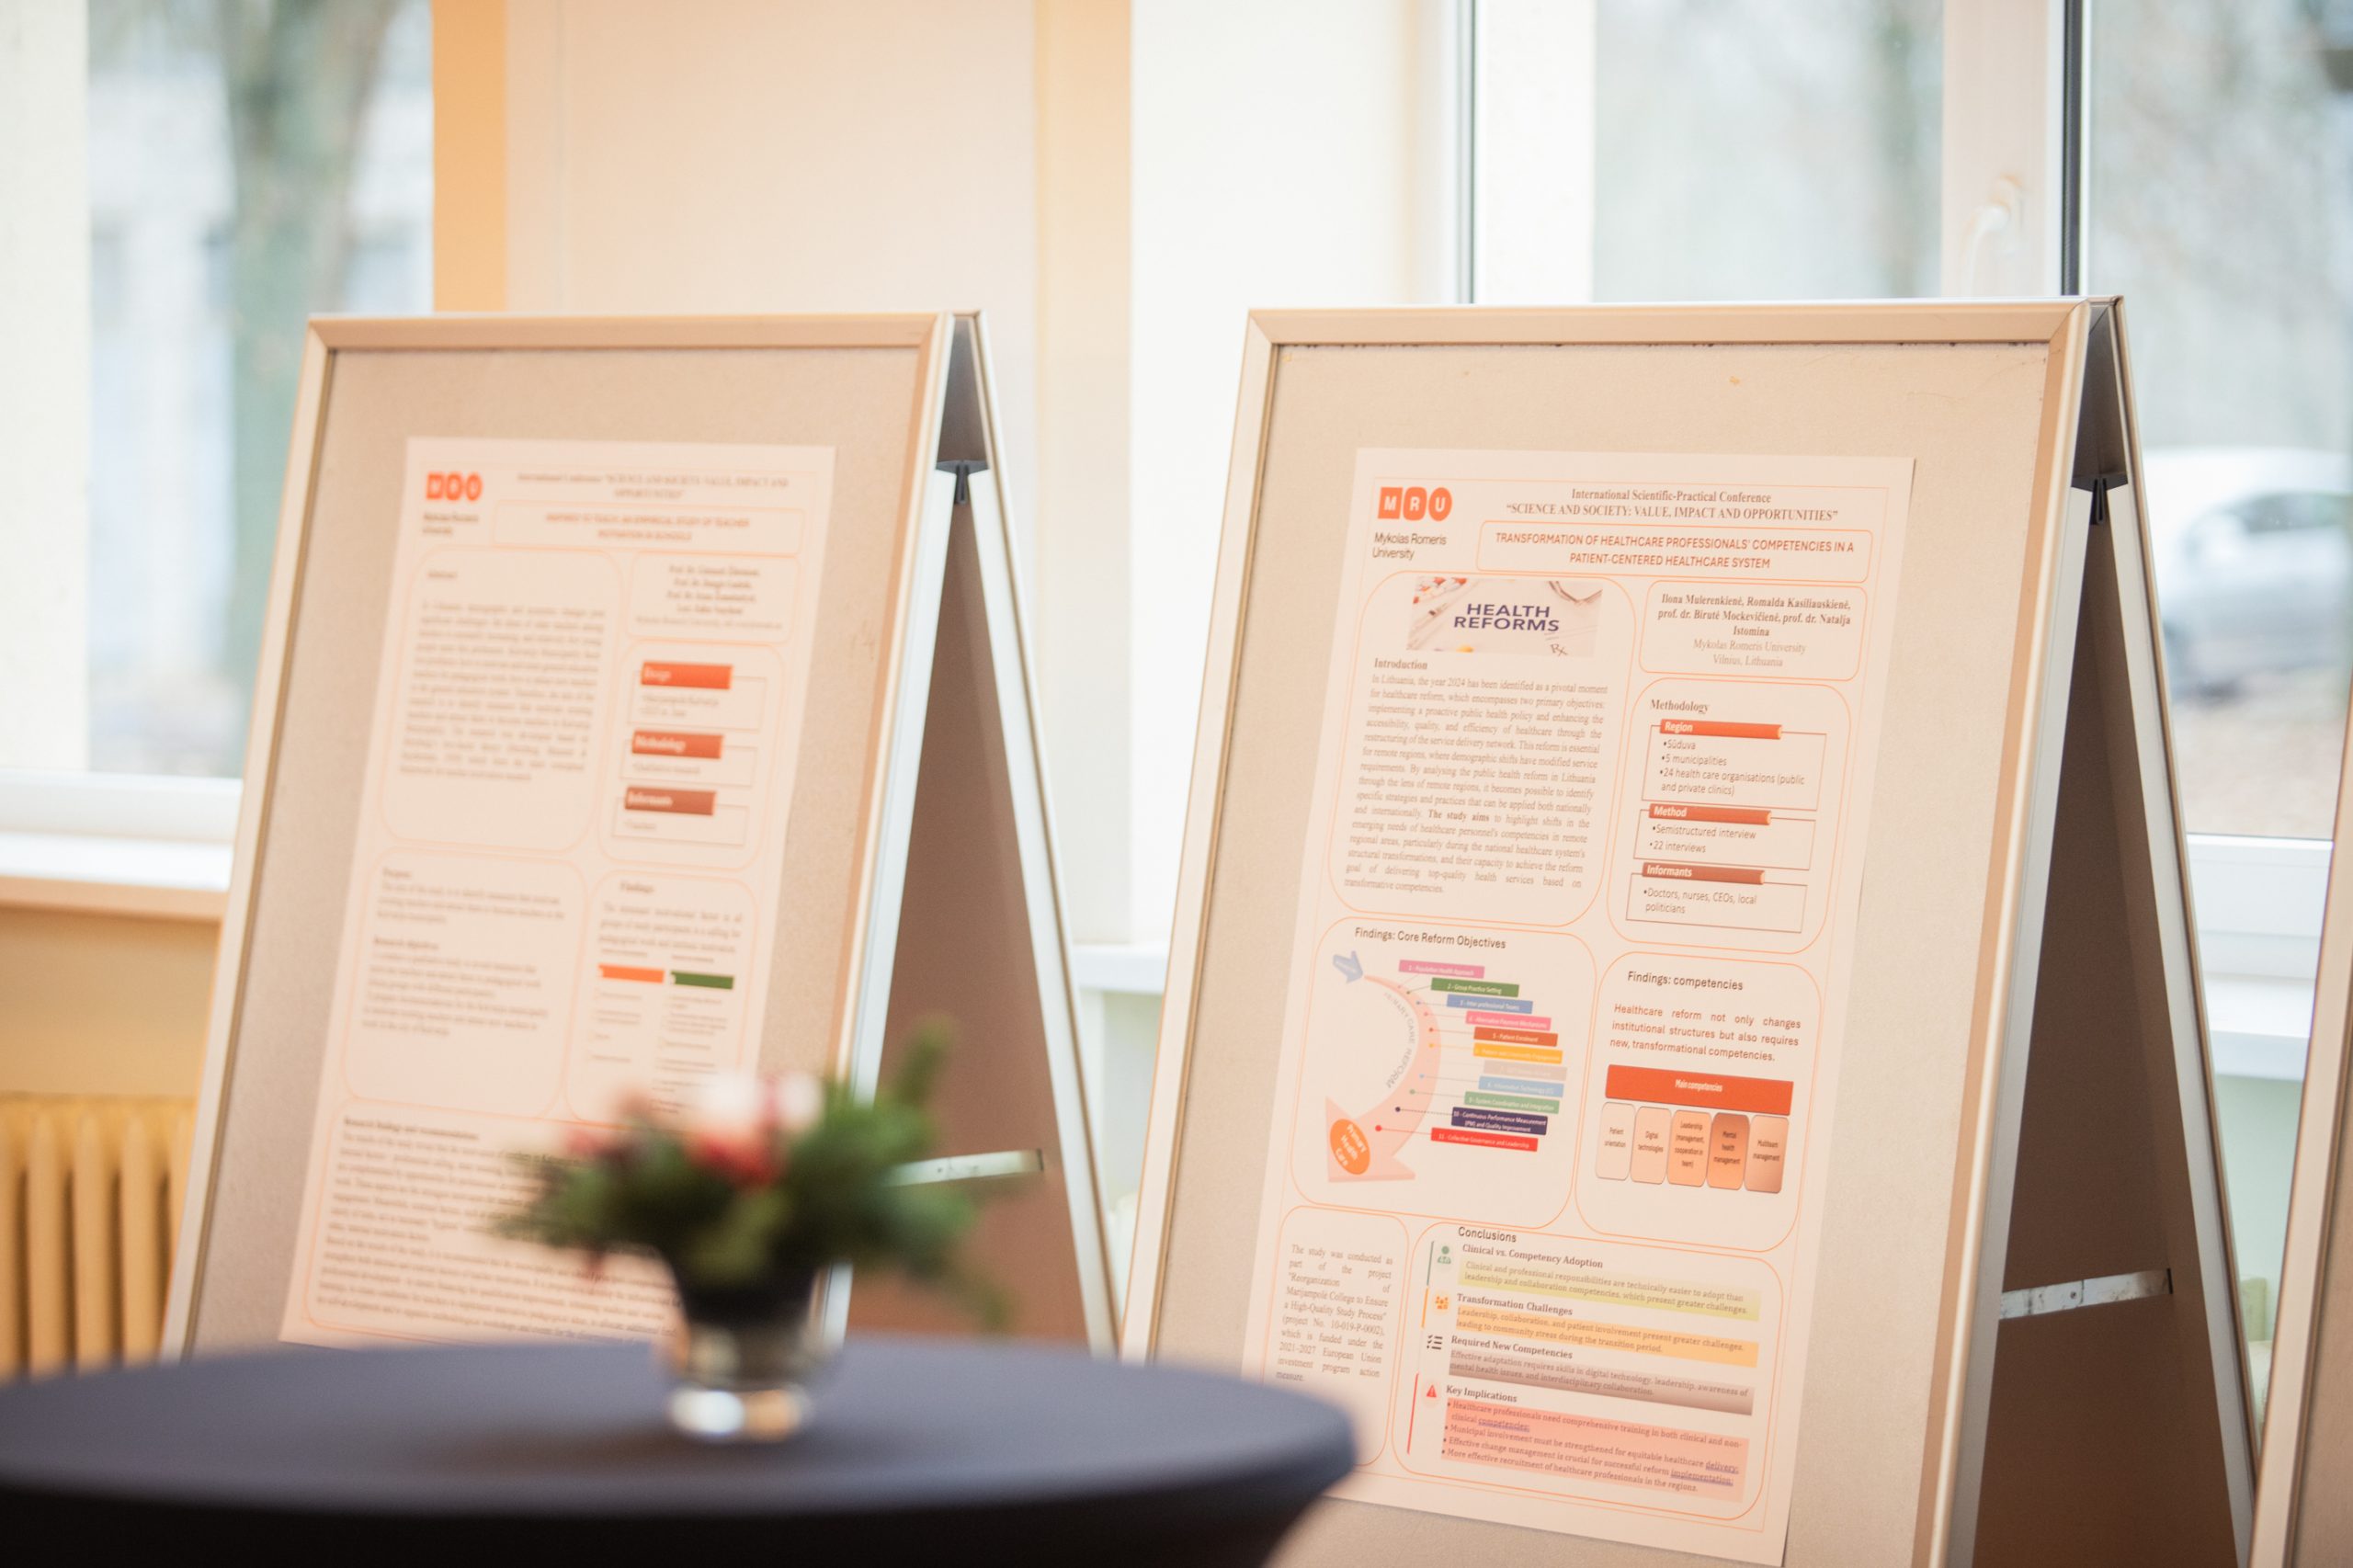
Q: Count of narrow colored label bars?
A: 11